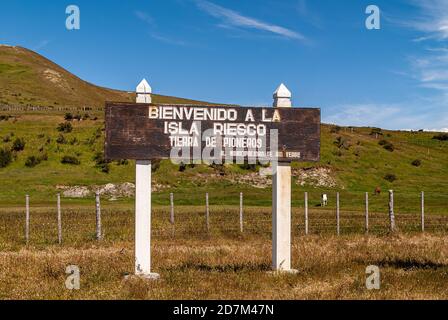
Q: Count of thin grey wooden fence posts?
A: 11